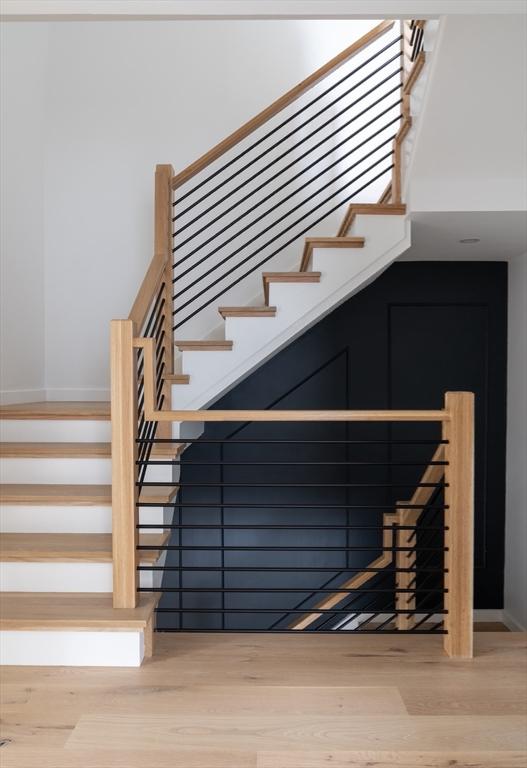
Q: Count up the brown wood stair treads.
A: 11